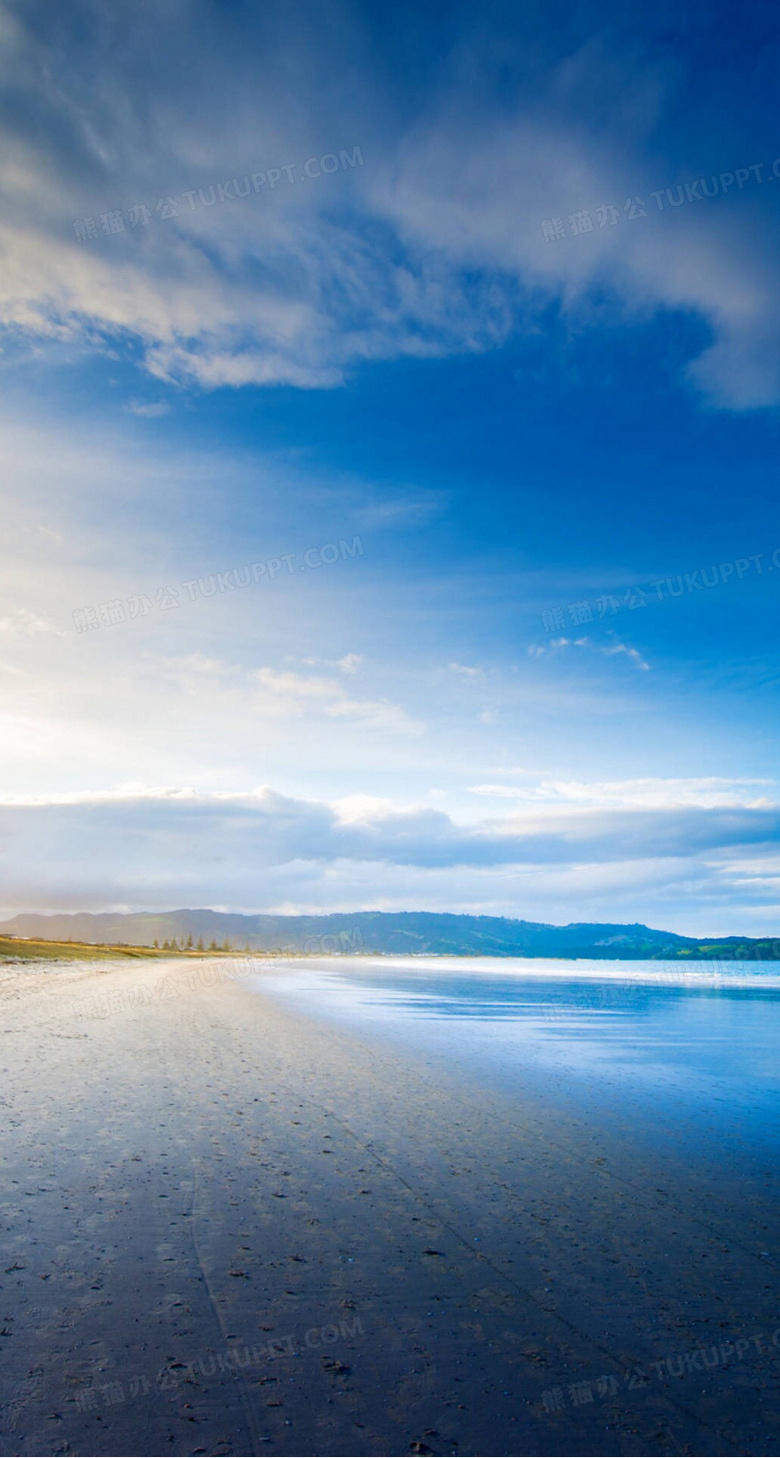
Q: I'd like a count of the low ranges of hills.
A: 1